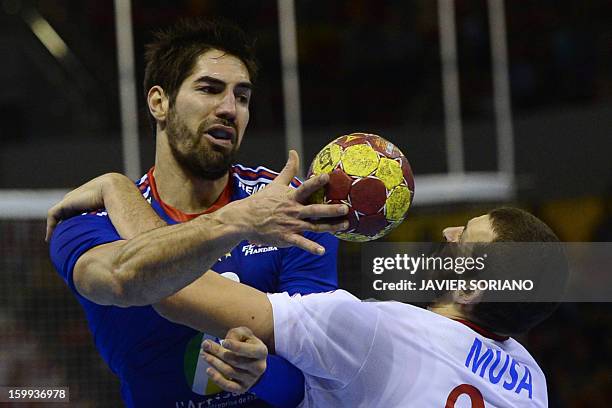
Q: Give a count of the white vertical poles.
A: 4